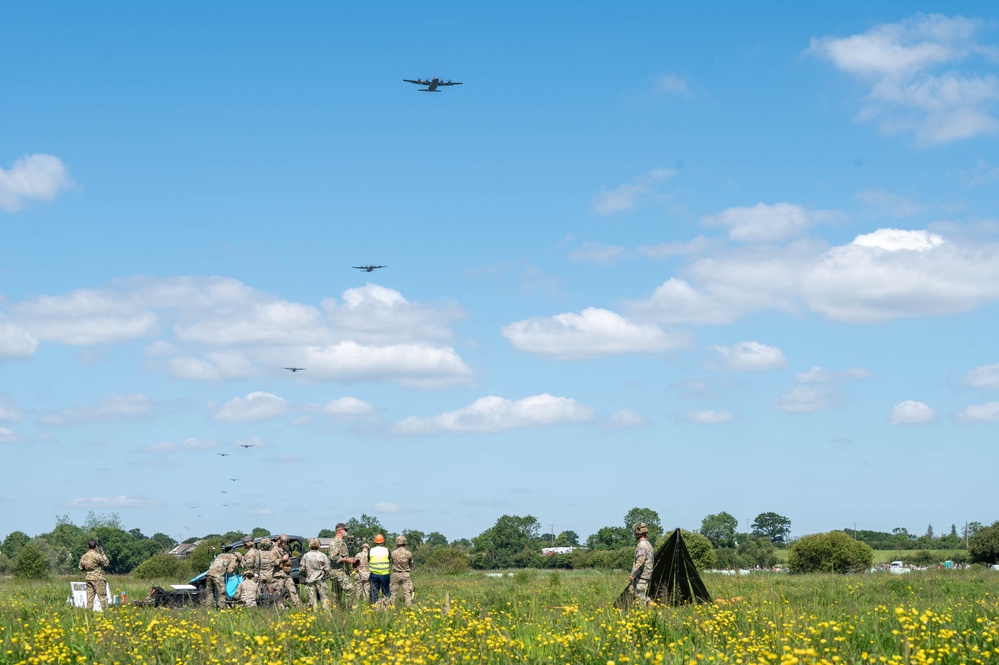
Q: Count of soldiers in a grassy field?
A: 11